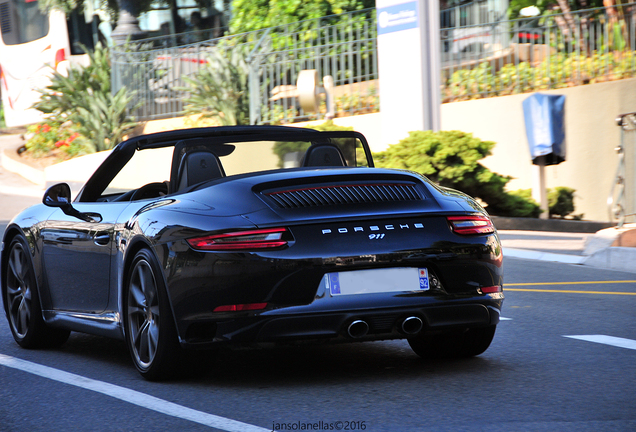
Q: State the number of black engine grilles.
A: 1